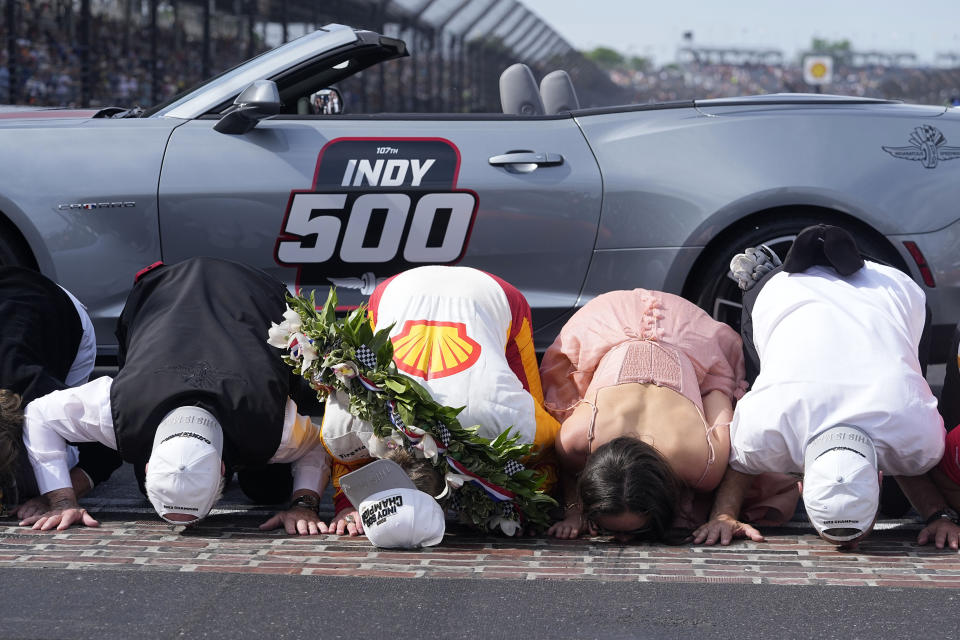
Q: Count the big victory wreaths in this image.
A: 1